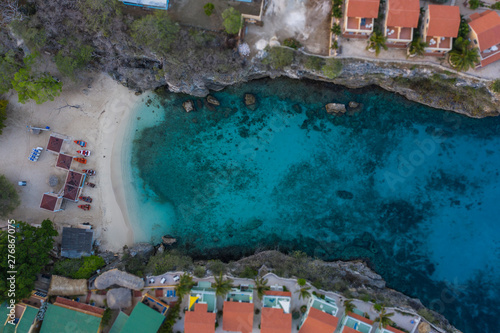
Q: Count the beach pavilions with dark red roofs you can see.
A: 5